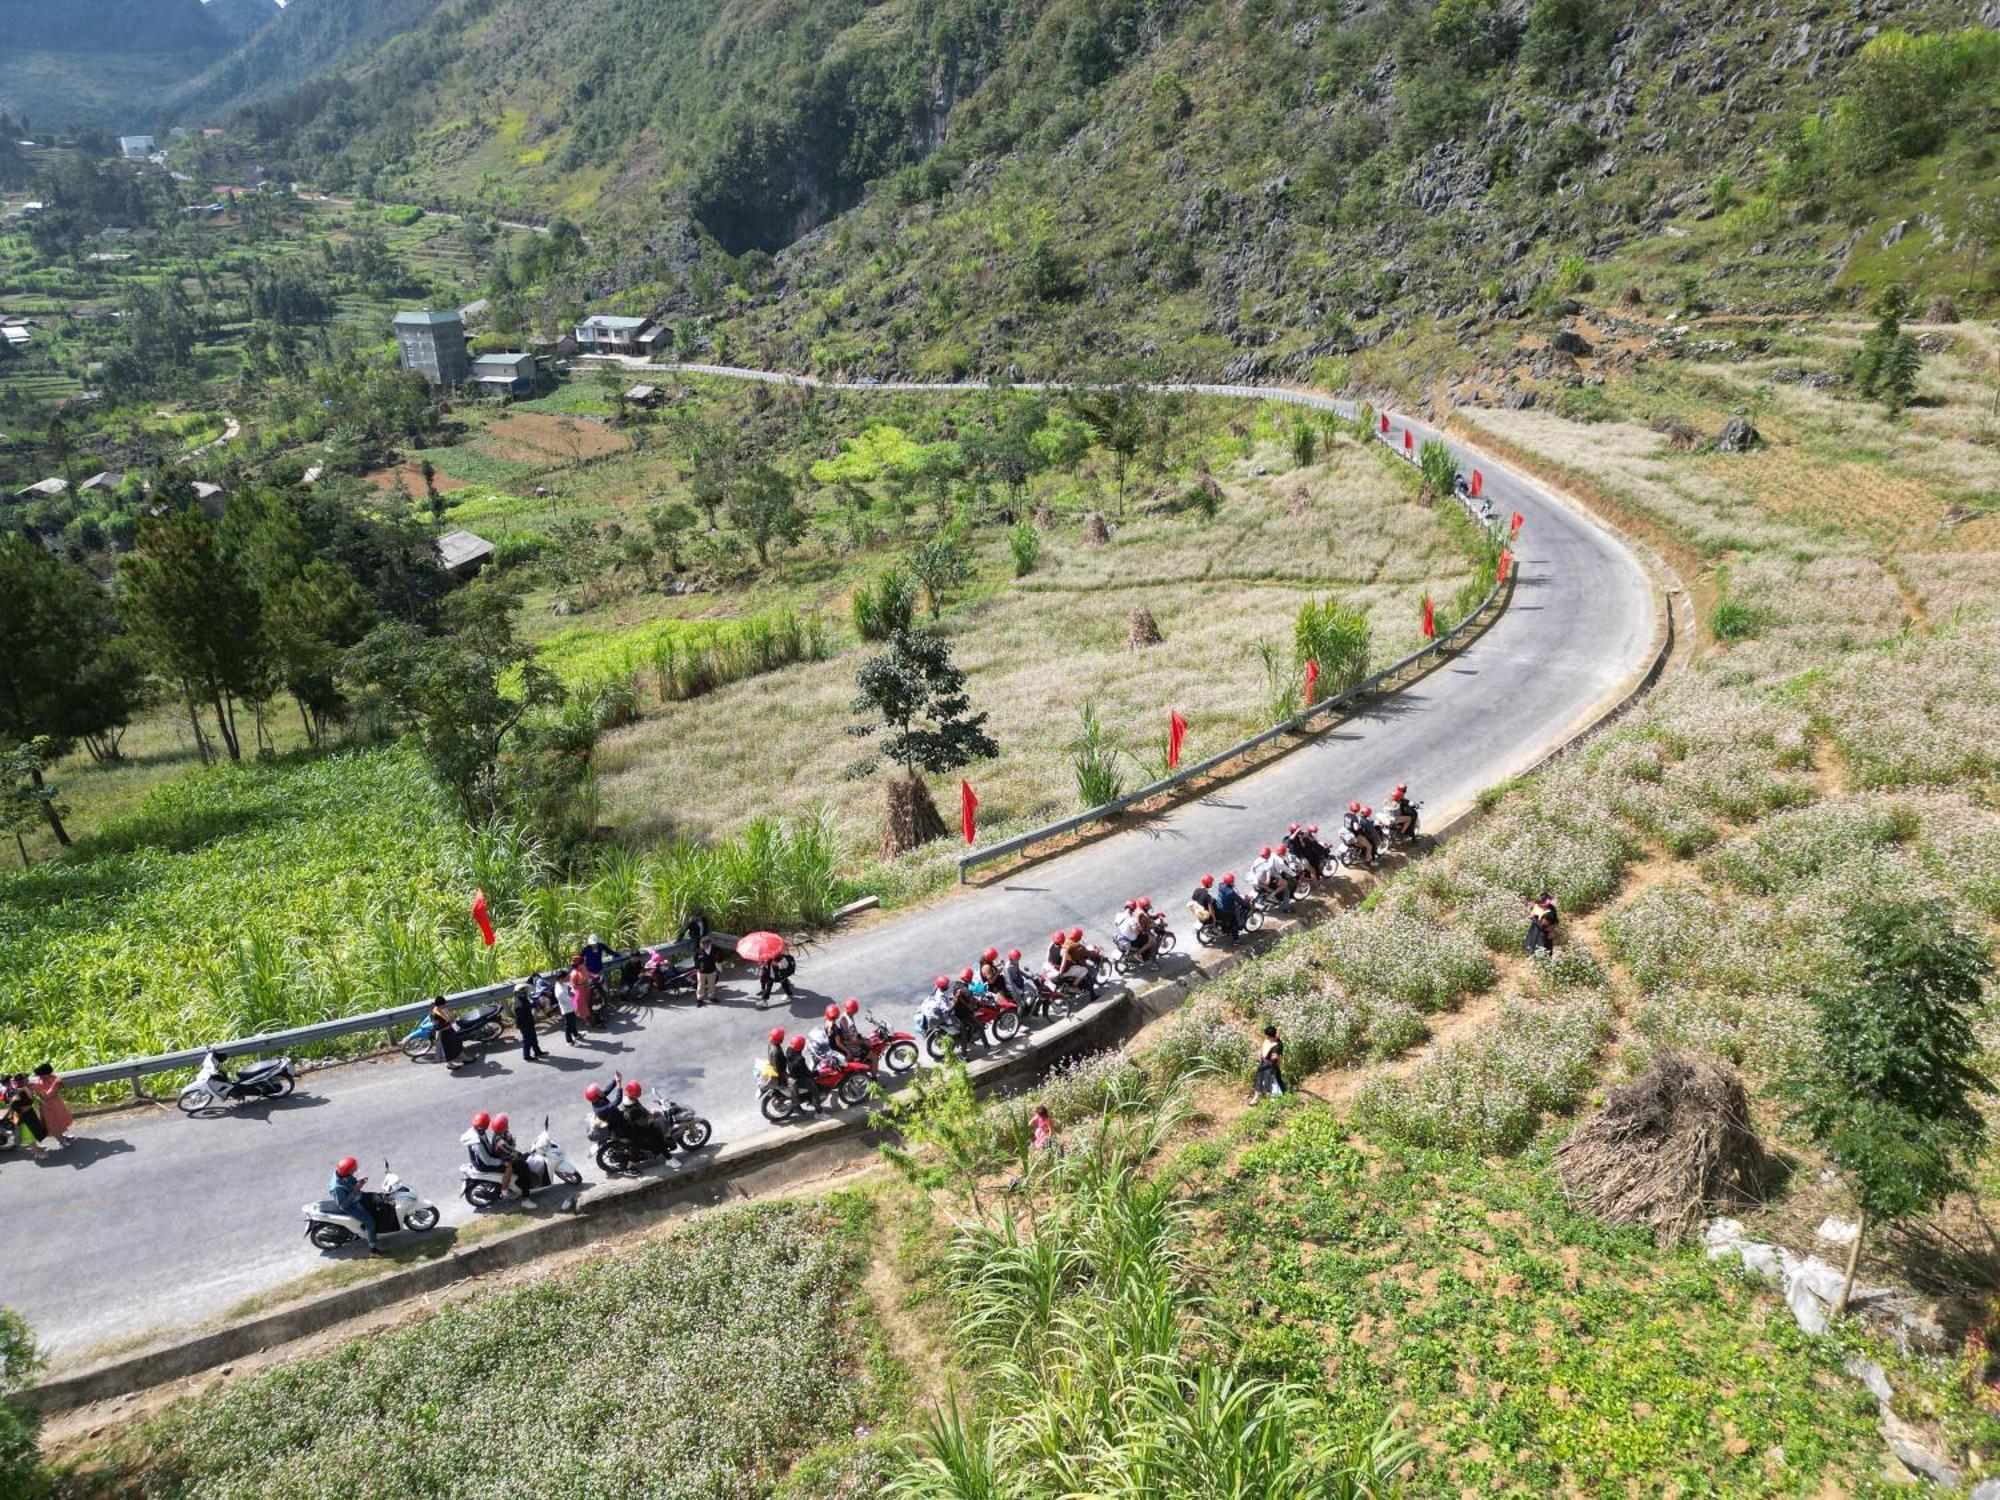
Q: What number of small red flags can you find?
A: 10